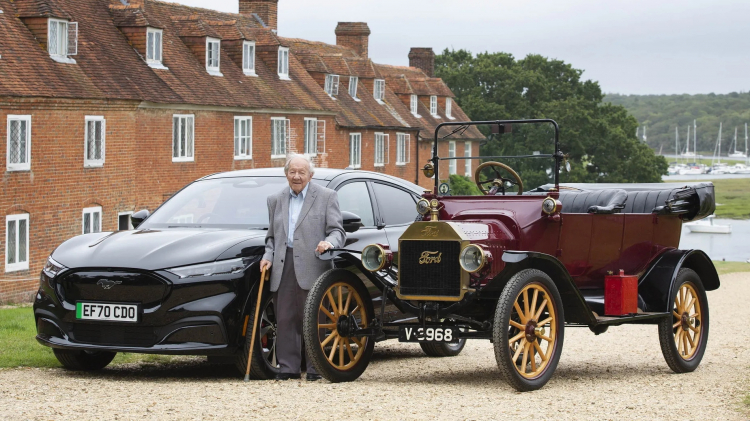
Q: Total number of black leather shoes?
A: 2